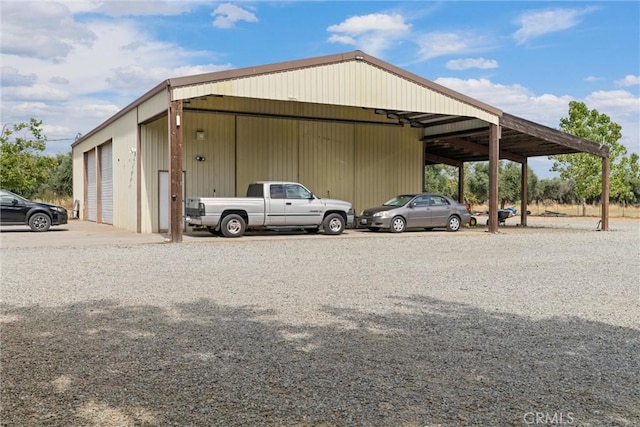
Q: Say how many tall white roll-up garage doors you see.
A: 2